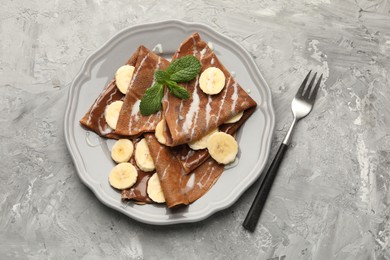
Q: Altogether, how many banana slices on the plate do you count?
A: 11